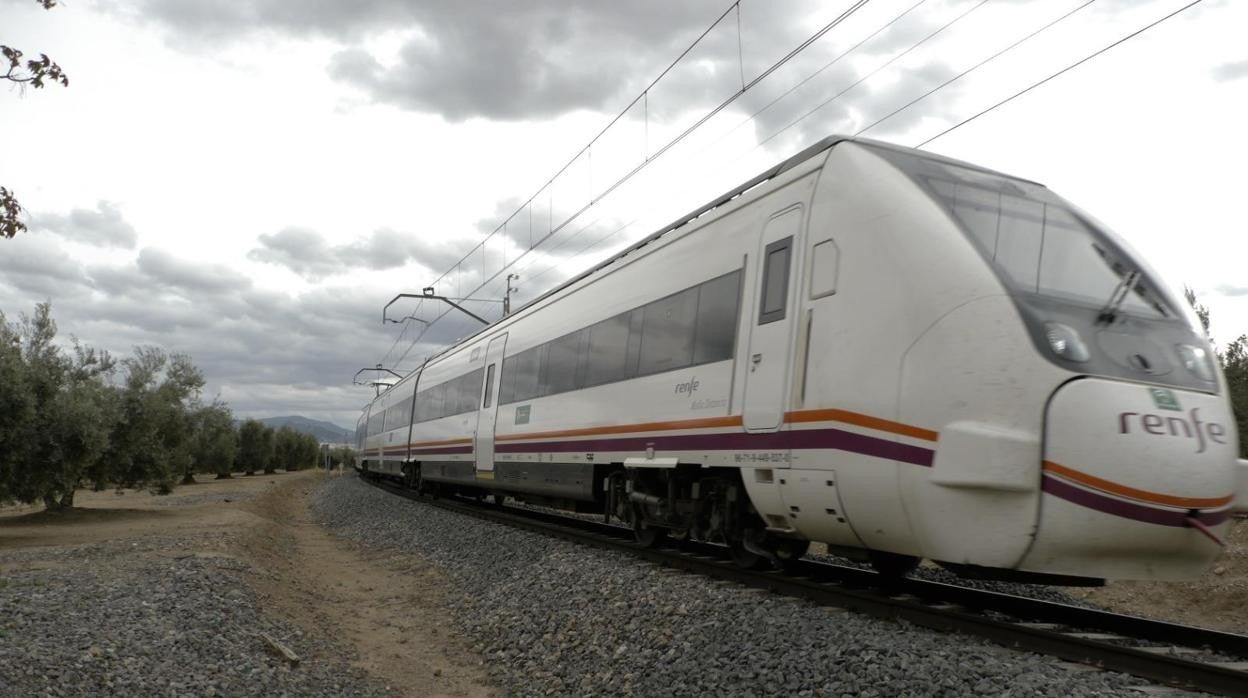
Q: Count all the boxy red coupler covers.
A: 0